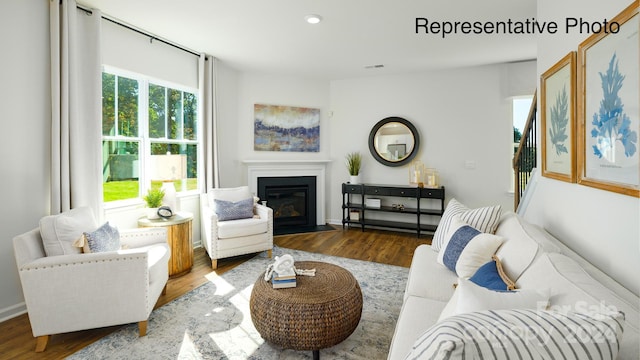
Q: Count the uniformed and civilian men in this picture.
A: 0